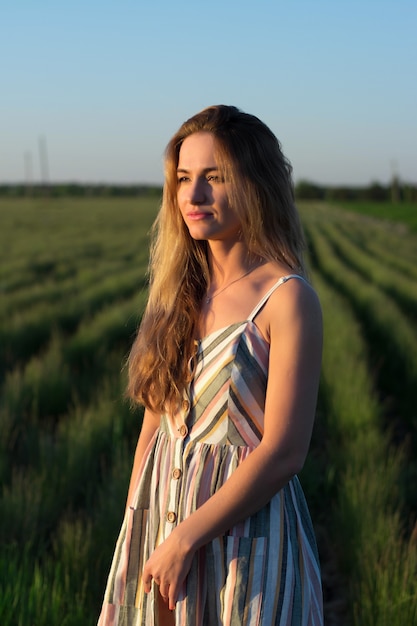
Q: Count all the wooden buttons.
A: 4